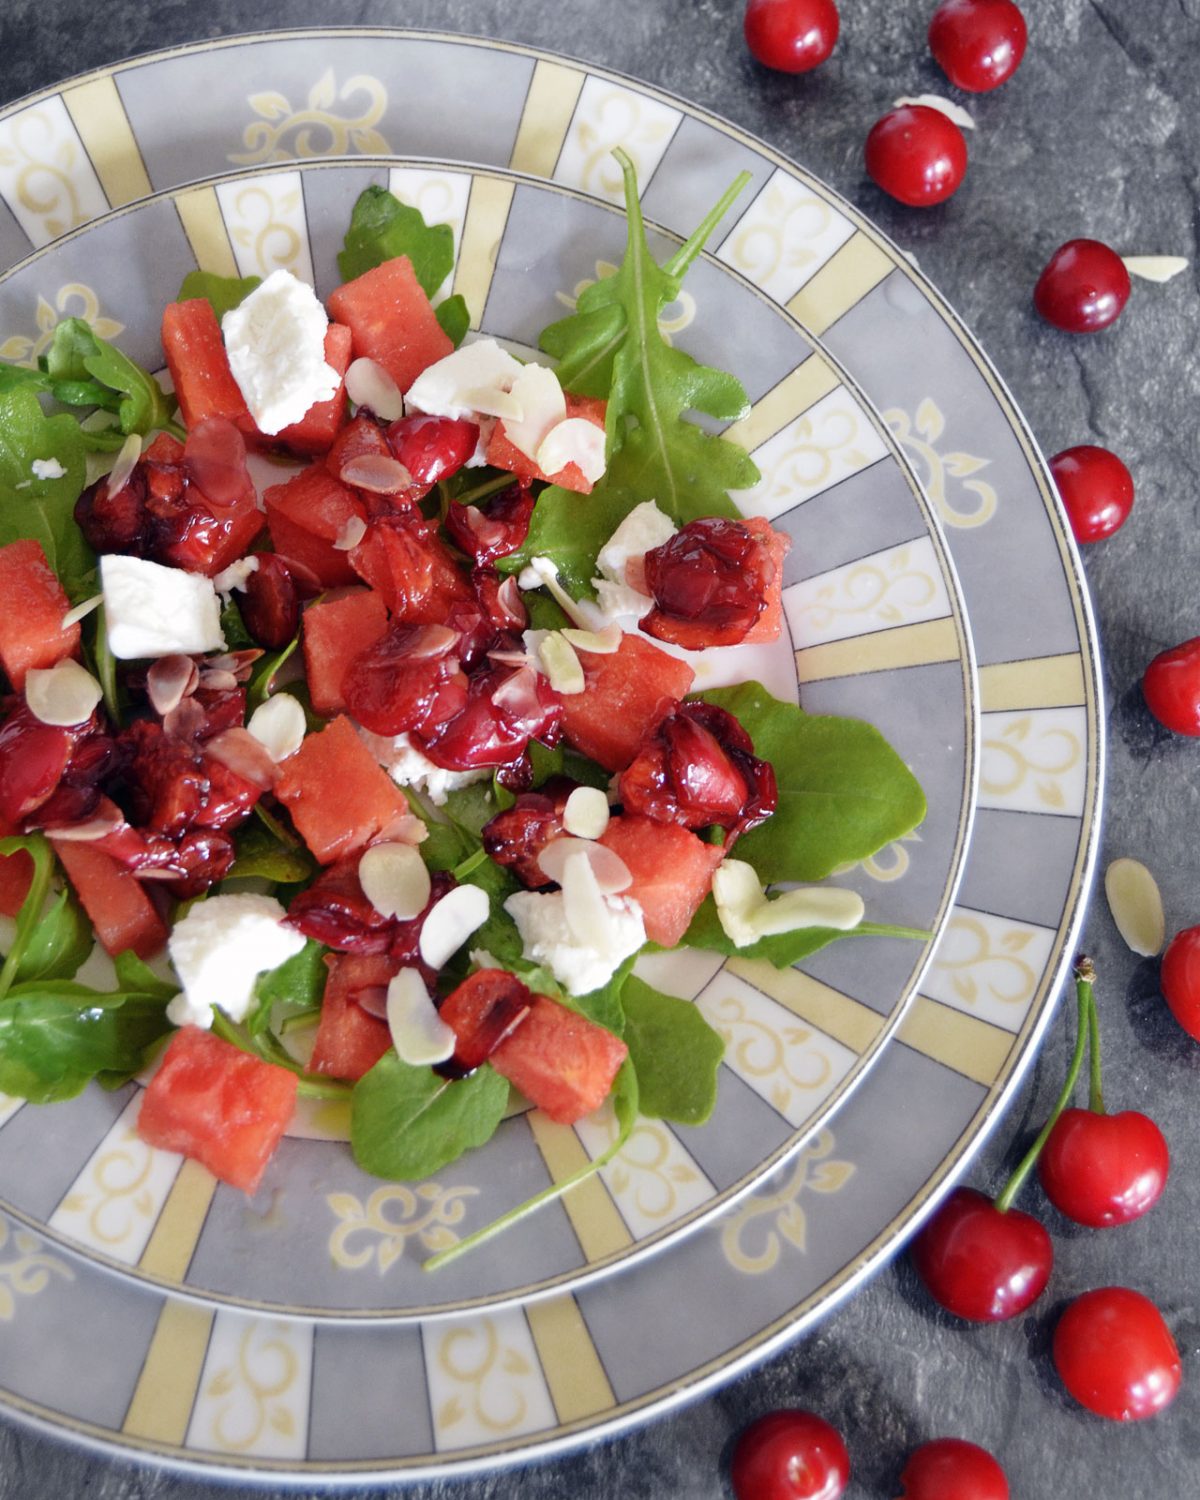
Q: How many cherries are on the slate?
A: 12